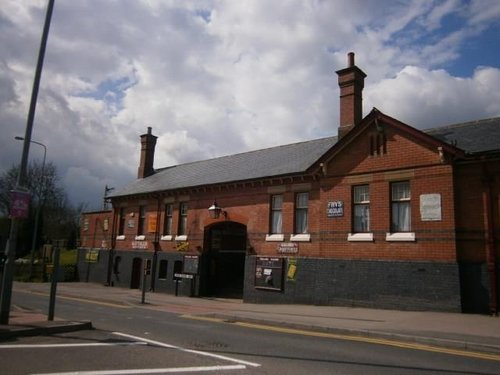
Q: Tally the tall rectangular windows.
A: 8